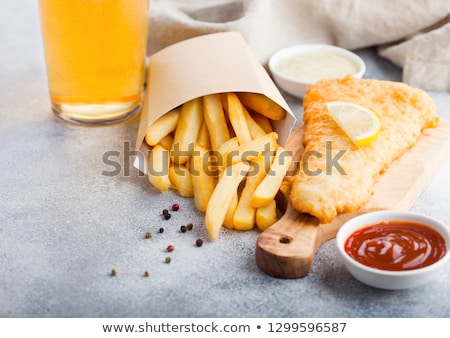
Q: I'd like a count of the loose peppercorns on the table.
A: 12